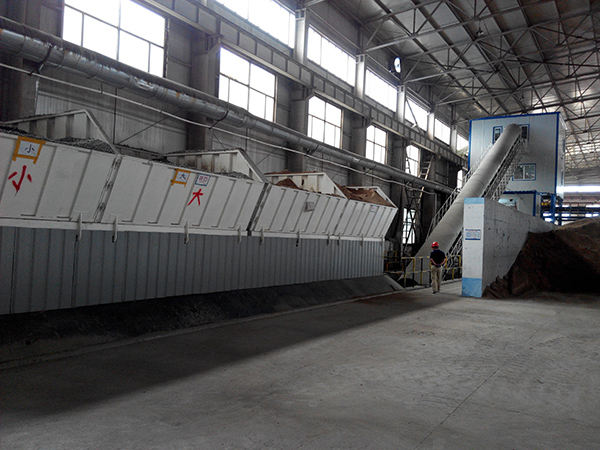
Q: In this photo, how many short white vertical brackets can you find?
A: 10